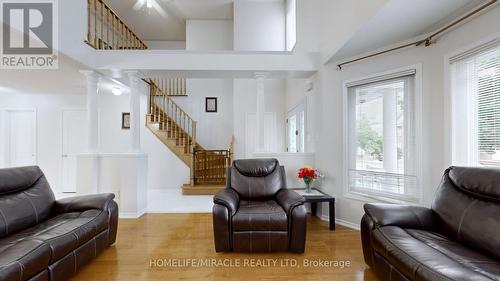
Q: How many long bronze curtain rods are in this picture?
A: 2